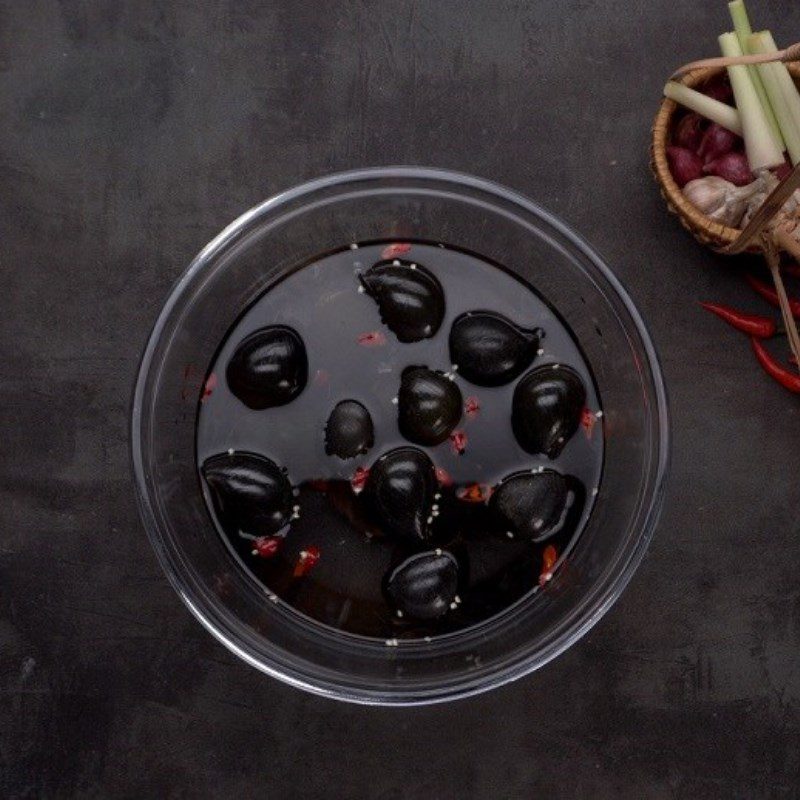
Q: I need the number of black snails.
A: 10